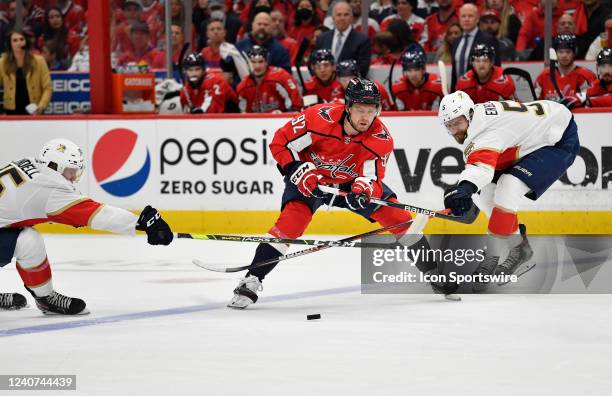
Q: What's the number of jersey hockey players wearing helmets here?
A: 11